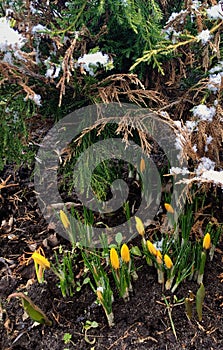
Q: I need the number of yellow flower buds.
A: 11